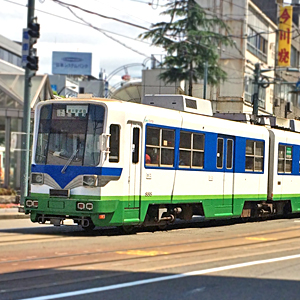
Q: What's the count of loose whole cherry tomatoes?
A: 0